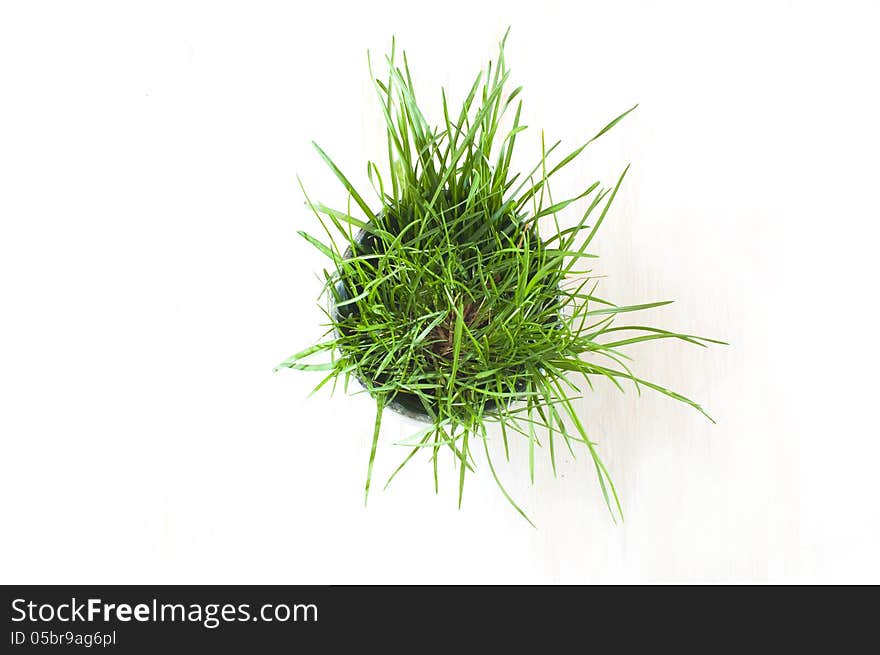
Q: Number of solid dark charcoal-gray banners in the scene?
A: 1